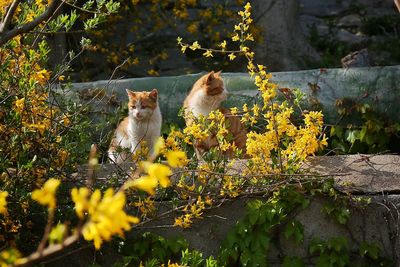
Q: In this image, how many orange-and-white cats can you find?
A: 2